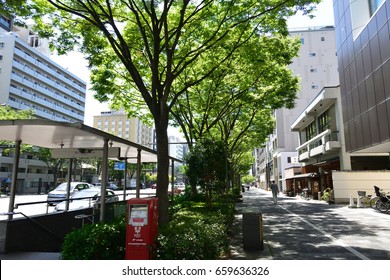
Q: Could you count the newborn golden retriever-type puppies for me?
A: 0